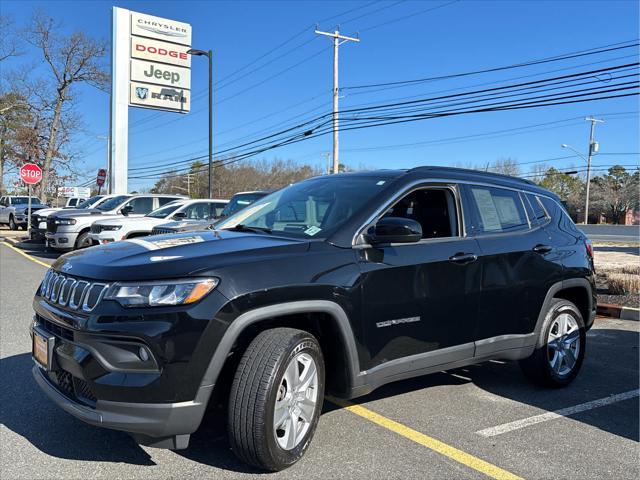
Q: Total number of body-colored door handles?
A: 2